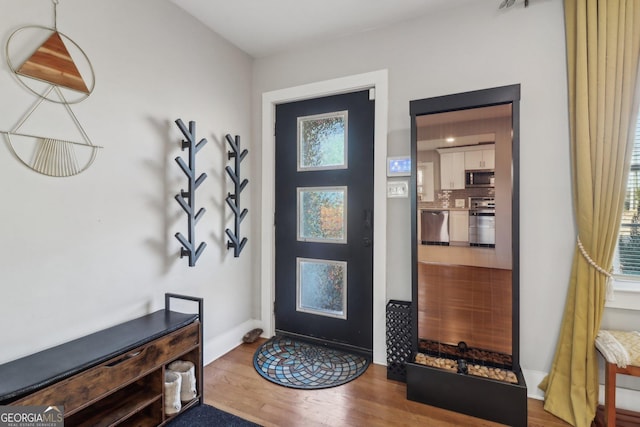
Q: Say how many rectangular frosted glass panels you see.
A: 3